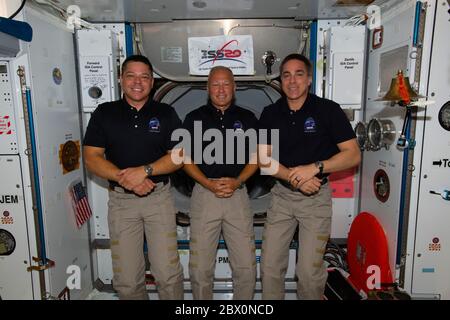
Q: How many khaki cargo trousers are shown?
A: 3